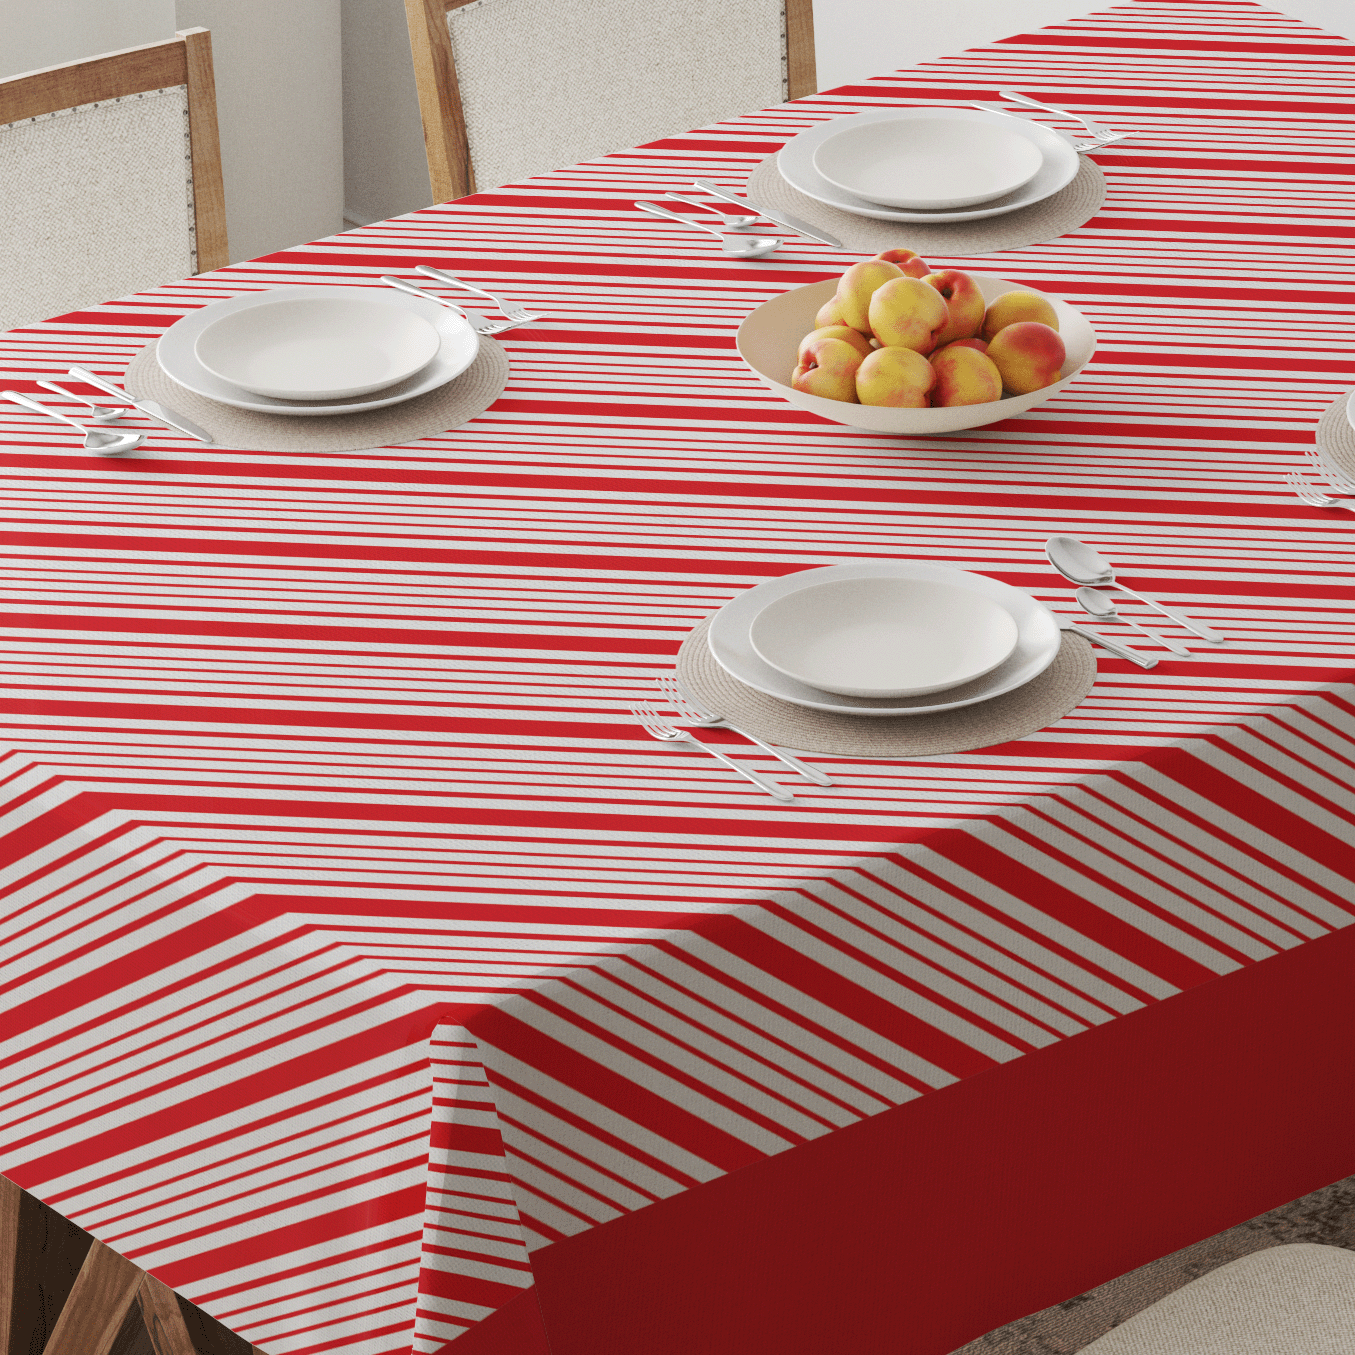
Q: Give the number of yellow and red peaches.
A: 12